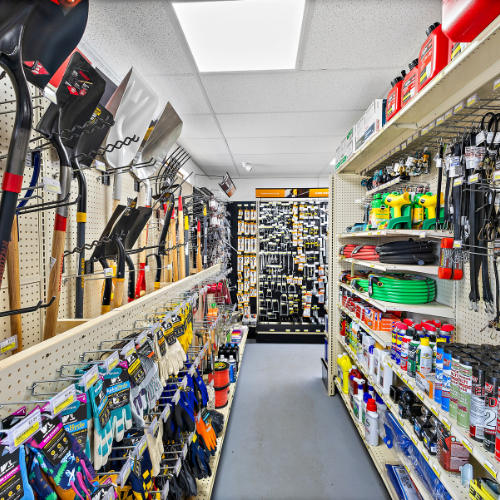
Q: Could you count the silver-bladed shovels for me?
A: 2